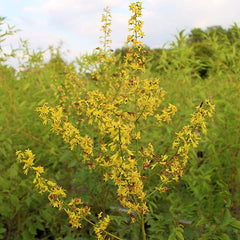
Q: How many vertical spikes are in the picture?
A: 2